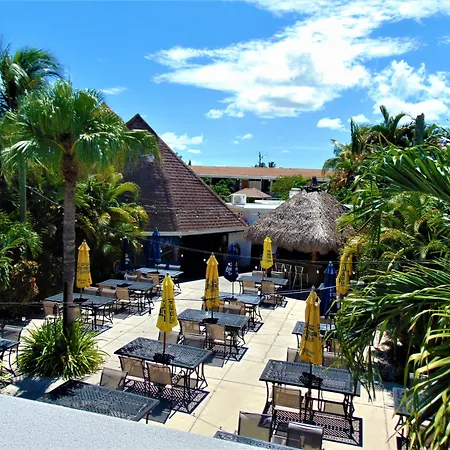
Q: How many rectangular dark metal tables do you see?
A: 13